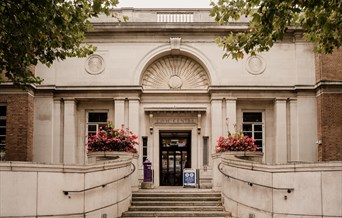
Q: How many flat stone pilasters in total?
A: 8